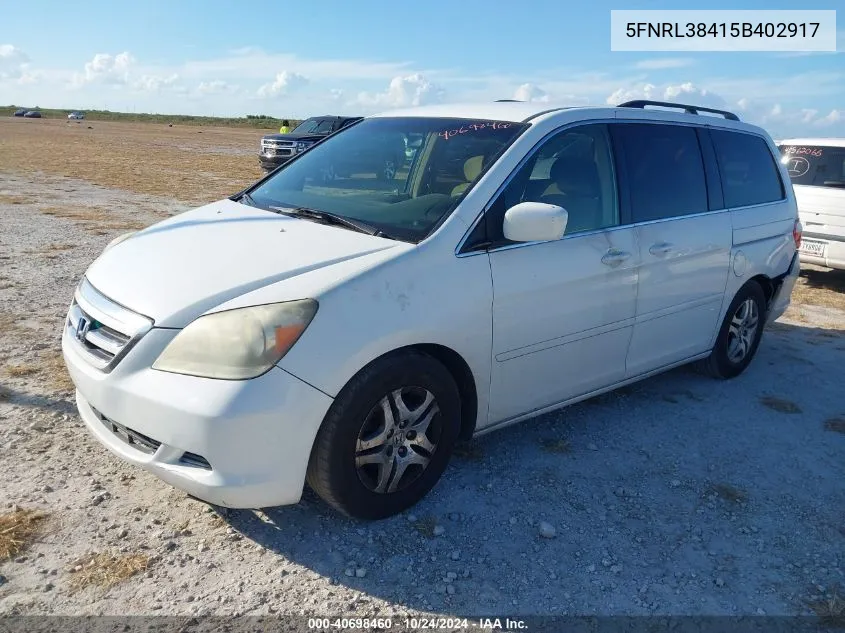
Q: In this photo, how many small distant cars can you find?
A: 3